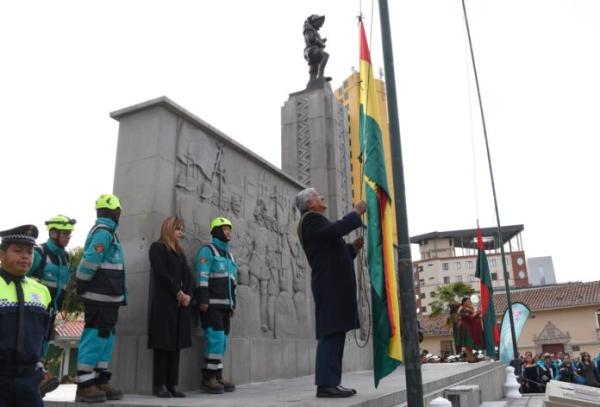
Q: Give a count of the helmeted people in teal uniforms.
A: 3